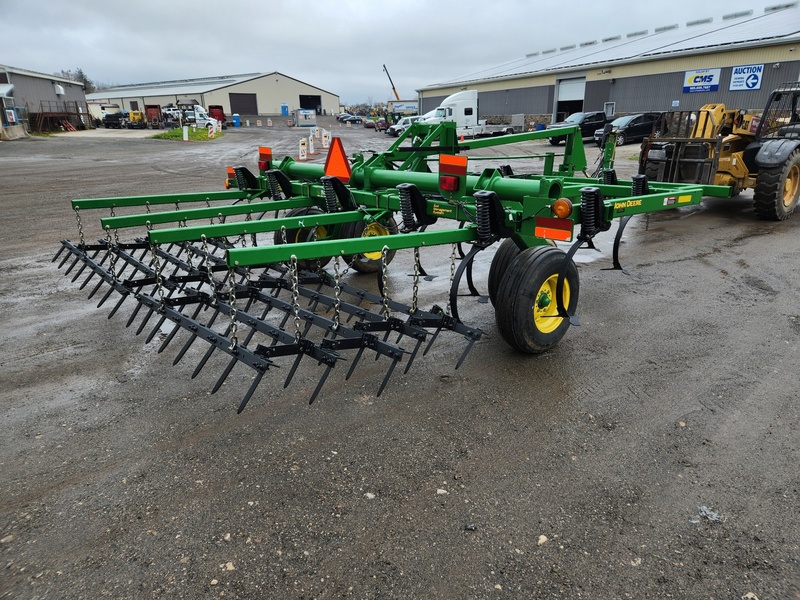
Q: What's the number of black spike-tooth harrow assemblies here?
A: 2